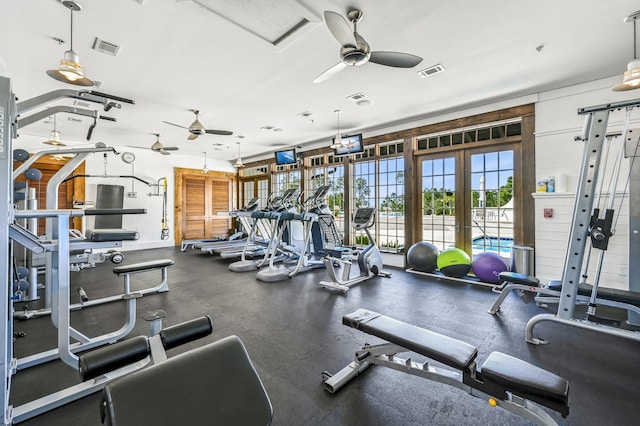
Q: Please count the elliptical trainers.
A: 2